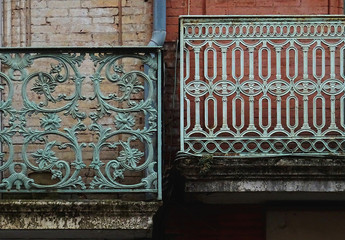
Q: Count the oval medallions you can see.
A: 6